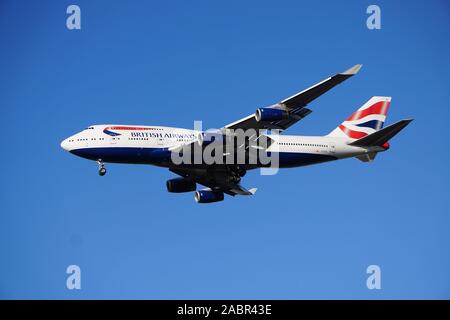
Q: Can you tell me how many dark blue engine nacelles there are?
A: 4